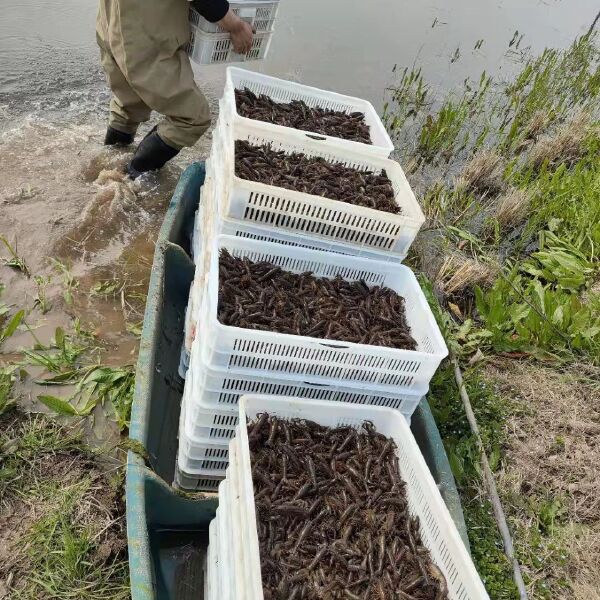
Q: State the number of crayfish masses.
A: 4